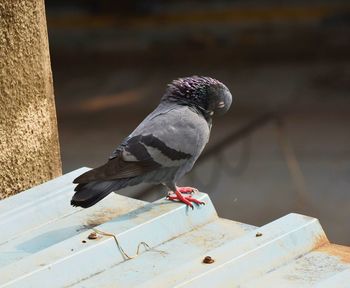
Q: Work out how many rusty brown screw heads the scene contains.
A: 3